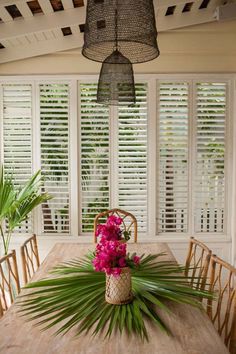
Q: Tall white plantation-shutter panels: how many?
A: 6